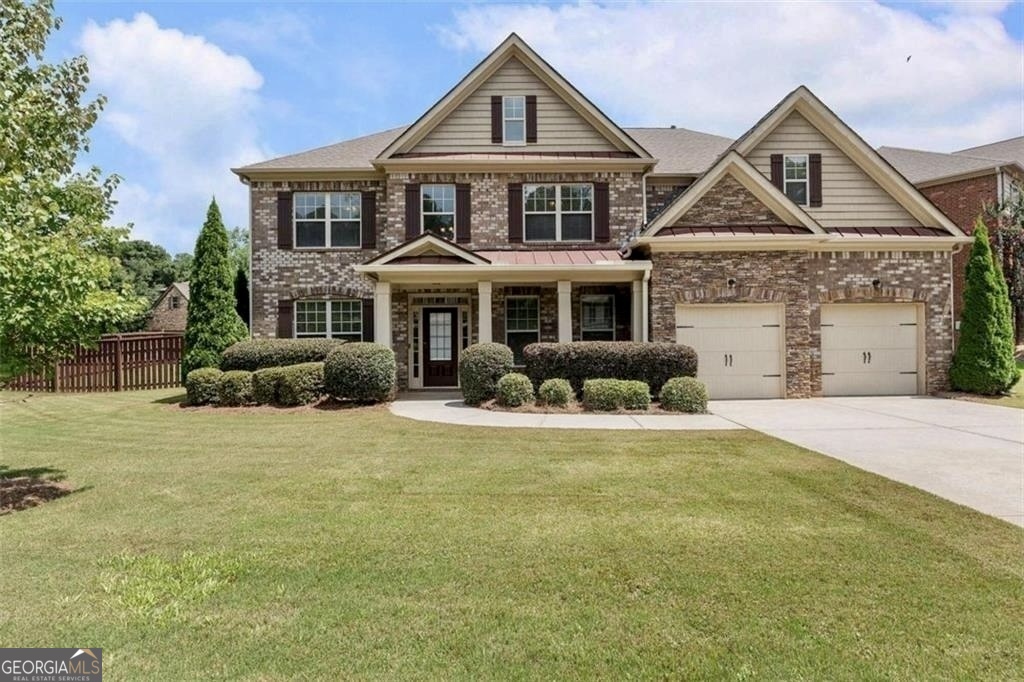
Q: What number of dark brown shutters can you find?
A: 12